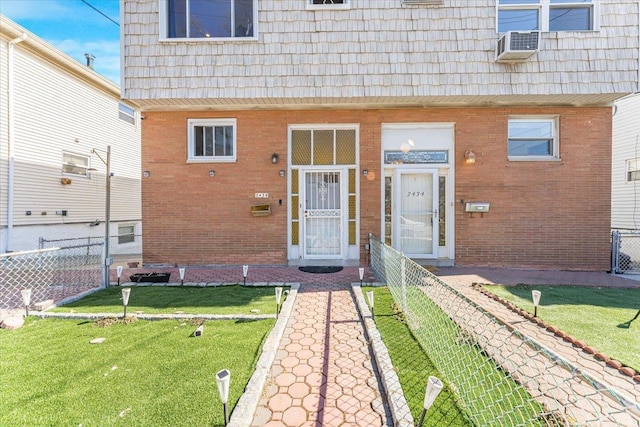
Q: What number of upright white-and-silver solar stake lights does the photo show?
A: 11